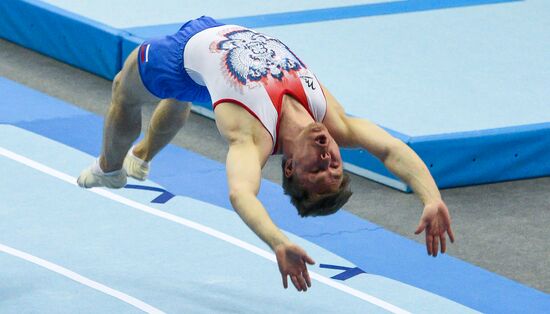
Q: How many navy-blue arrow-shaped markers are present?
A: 2